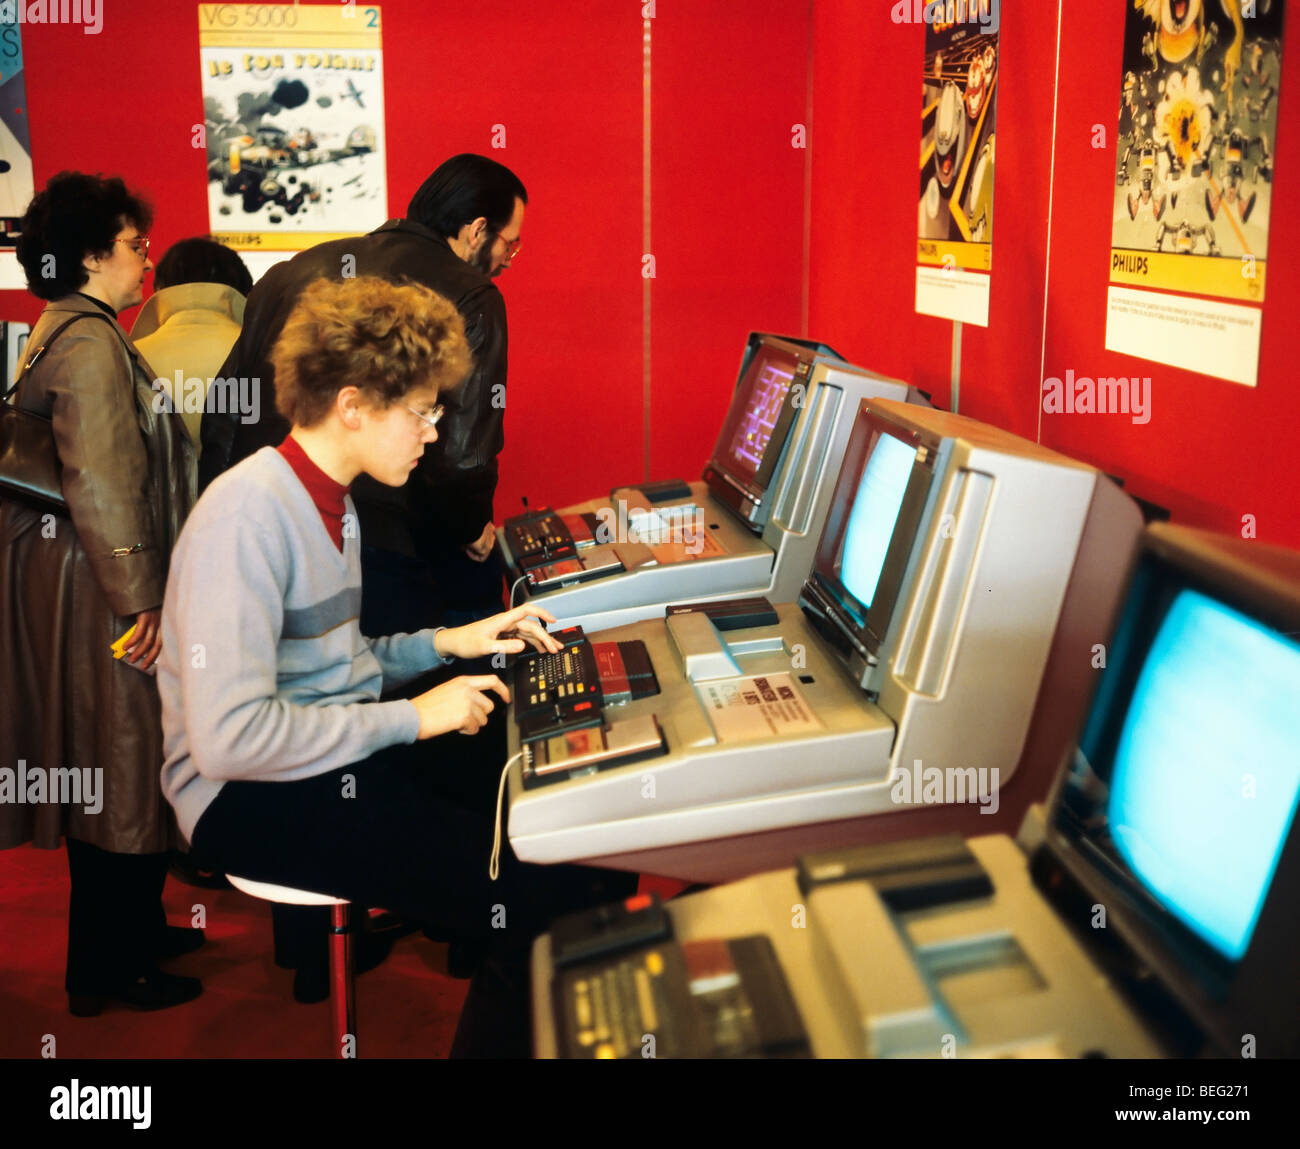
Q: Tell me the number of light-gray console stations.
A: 3